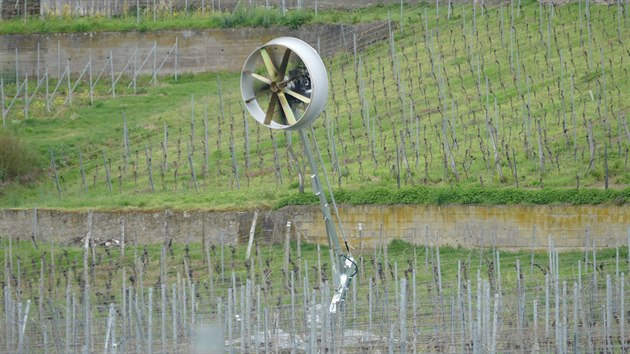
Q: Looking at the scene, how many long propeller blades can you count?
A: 8